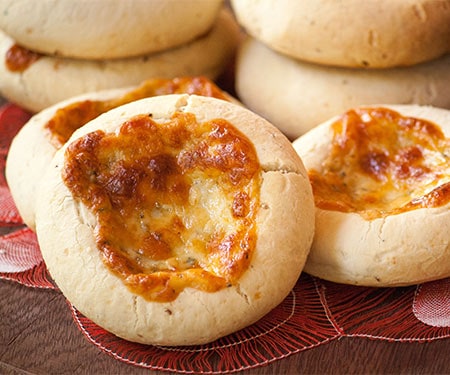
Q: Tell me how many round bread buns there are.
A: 7